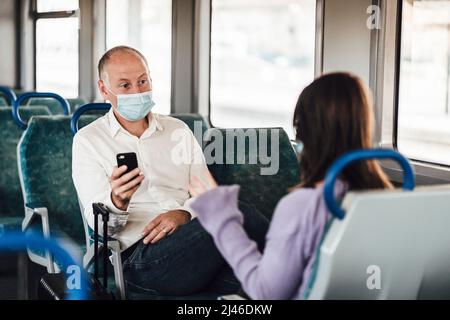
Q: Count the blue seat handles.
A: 5